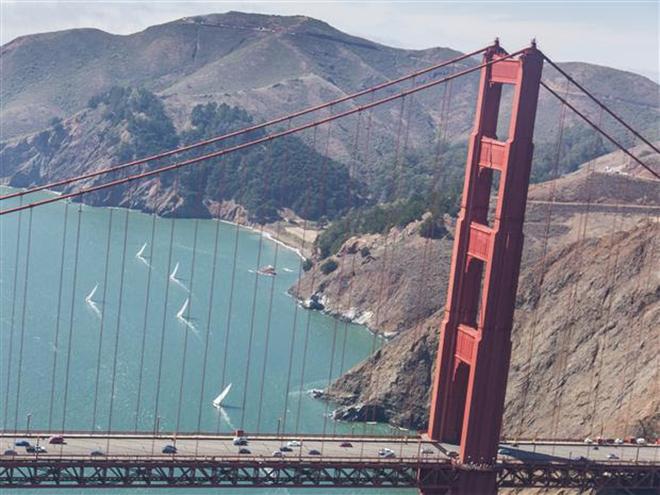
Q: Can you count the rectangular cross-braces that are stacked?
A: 4